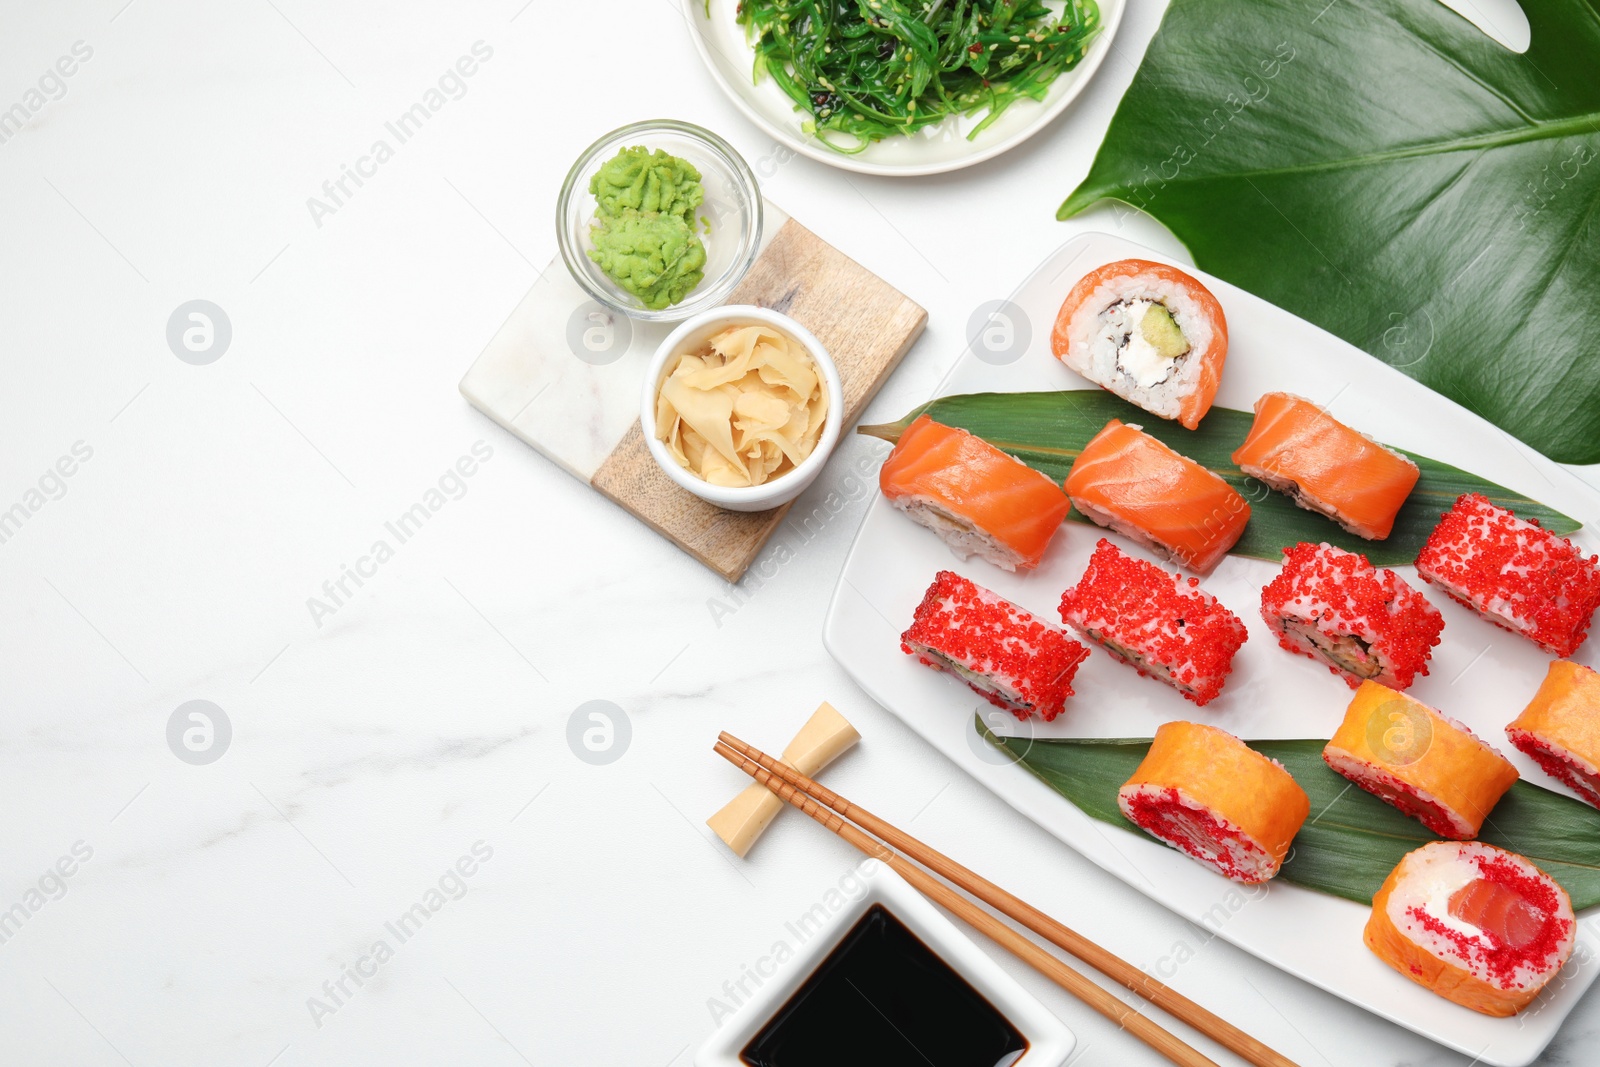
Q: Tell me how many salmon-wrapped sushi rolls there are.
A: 4